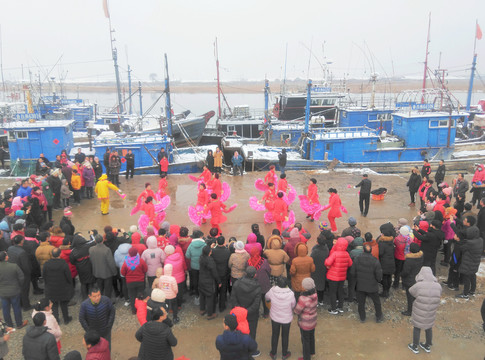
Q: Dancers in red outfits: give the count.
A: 13